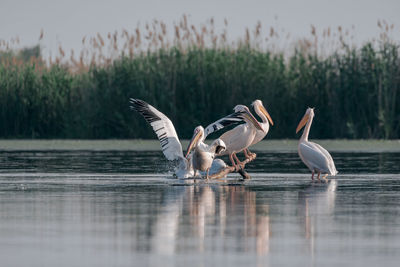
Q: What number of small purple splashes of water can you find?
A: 0